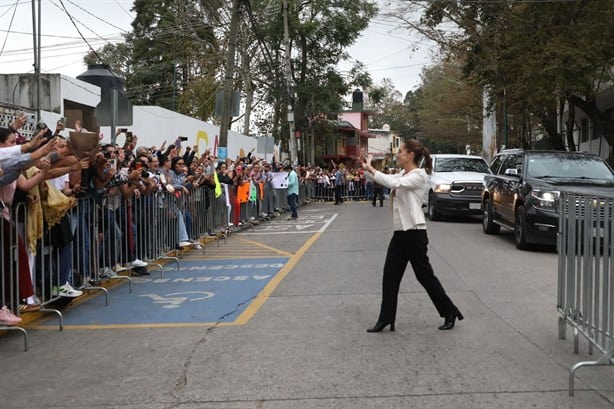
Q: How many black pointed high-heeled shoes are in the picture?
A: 2